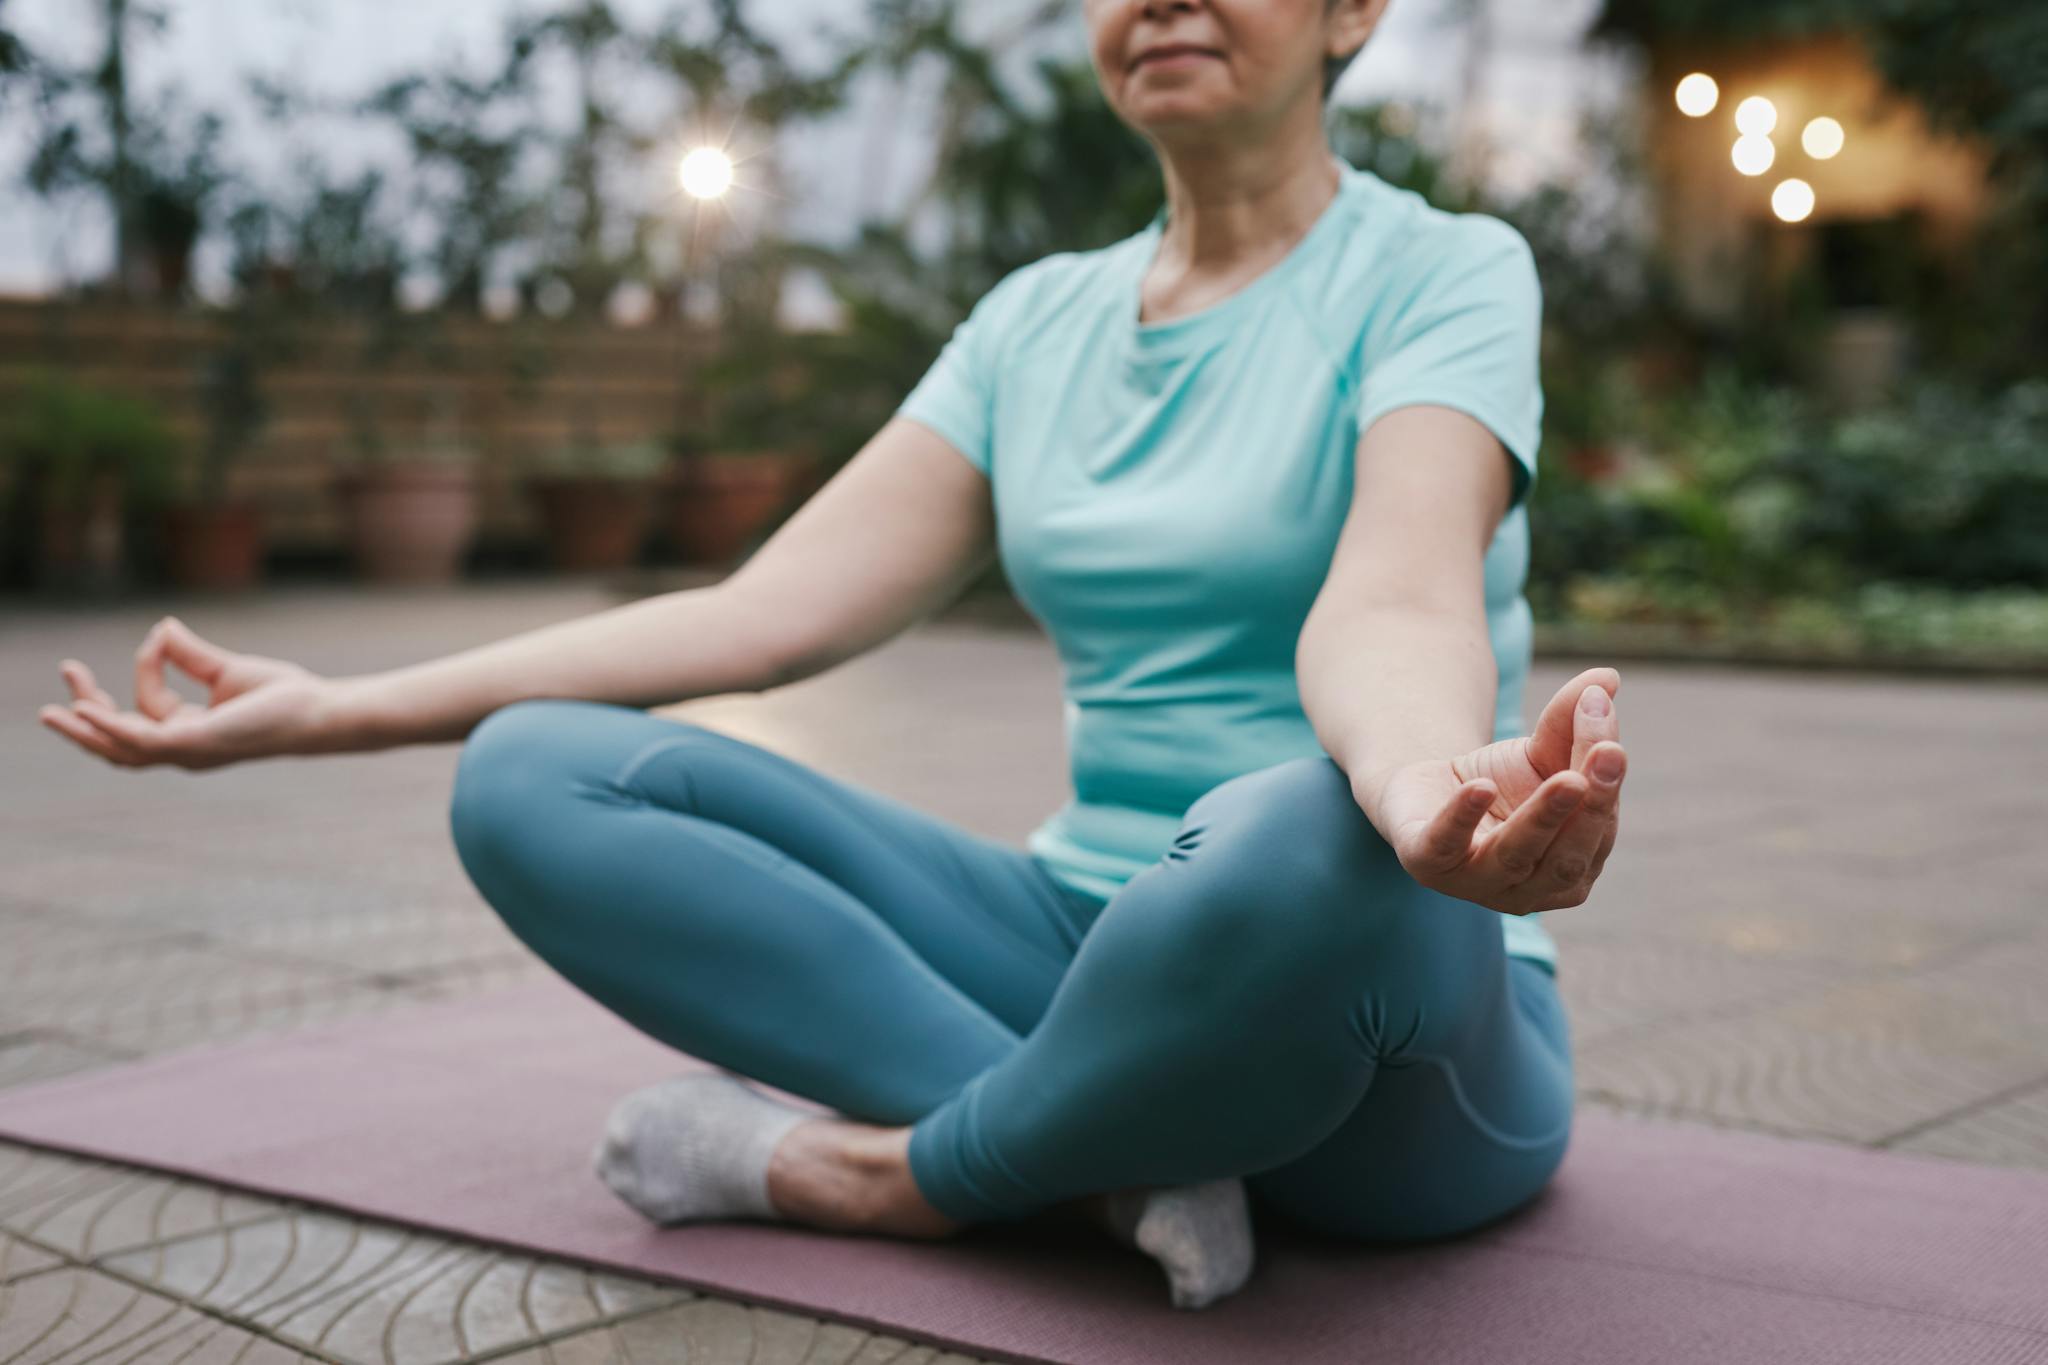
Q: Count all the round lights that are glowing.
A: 6